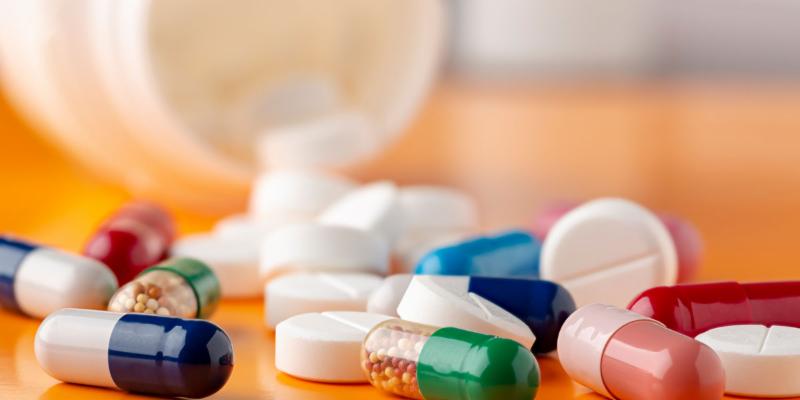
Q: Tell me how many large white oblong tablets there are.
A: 0